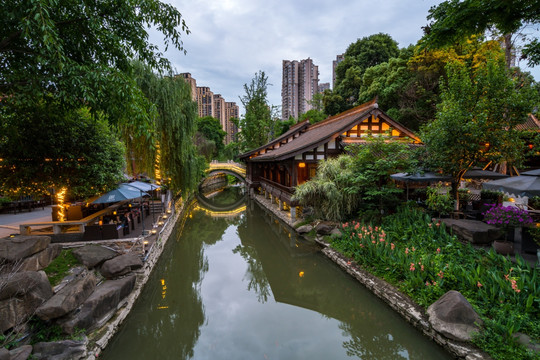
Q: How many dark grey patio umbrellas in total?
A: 3